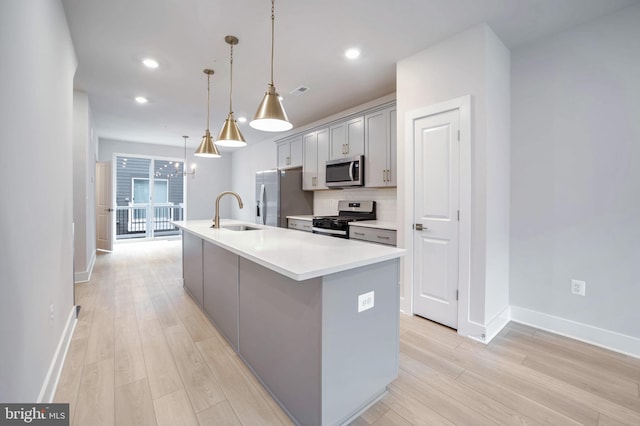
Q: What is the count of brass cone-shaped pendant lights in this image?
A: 3